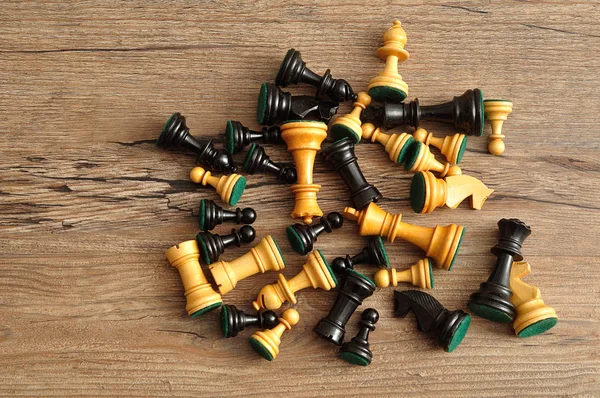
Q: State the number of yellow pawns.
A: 8